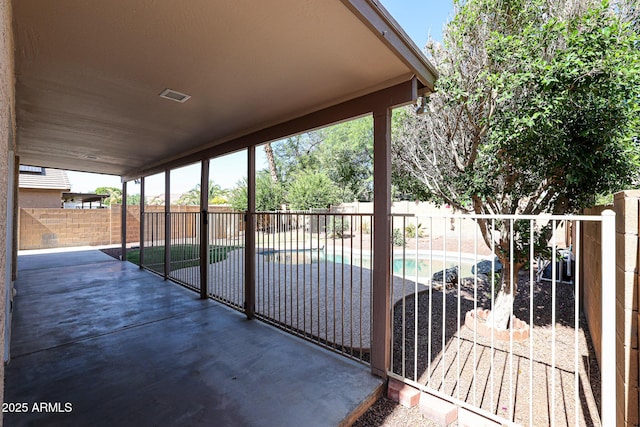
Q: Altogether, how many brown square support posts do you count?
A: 6